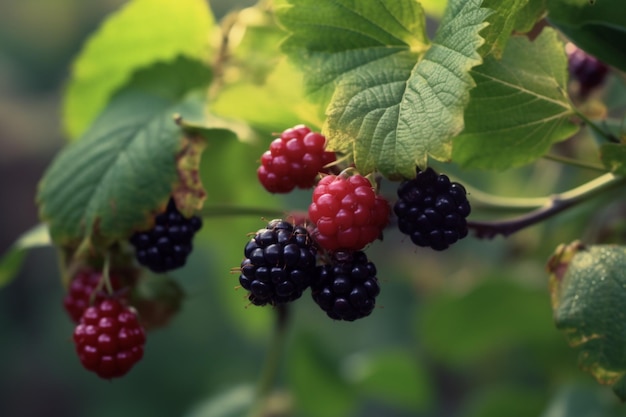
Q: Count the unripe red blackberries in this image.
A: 4